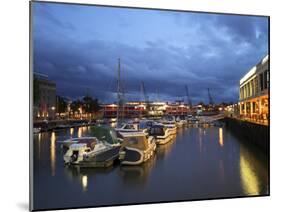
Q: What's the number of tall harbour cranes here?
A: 3